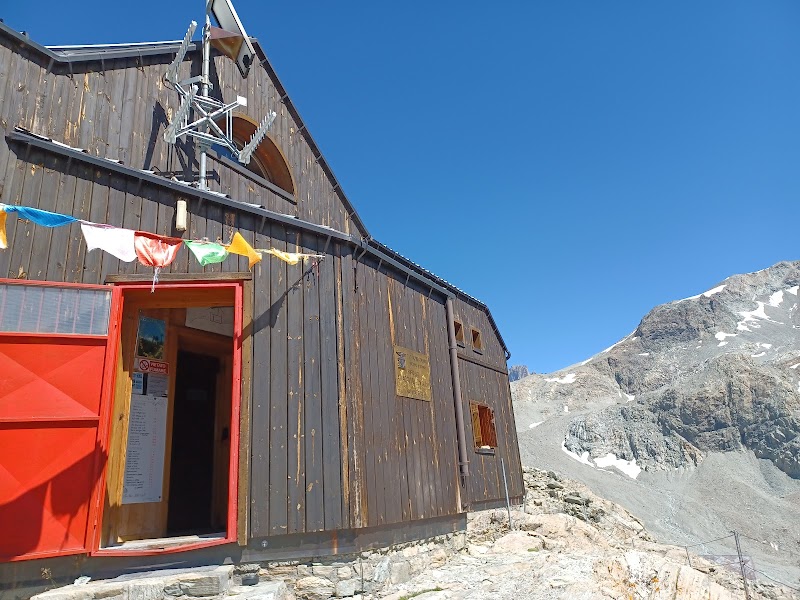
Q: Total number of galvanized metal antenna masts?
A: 1